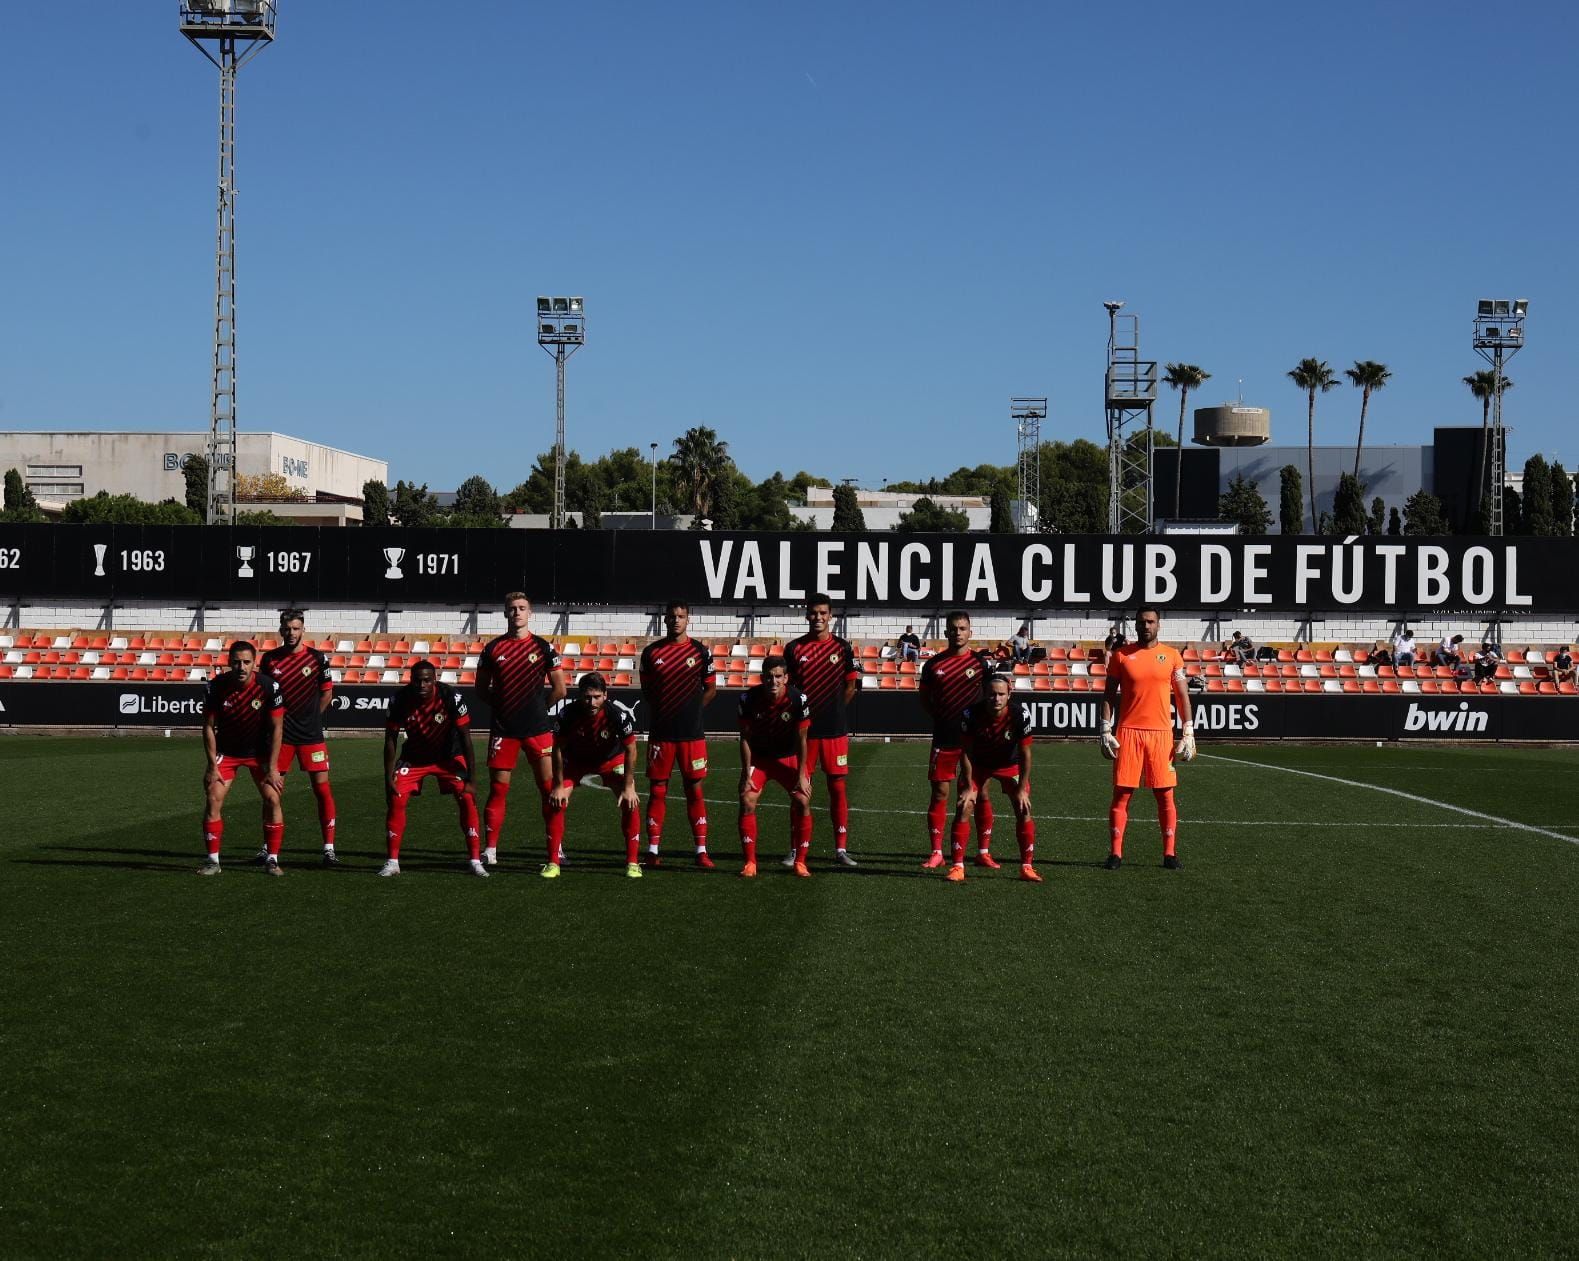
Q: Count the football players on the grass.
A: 11